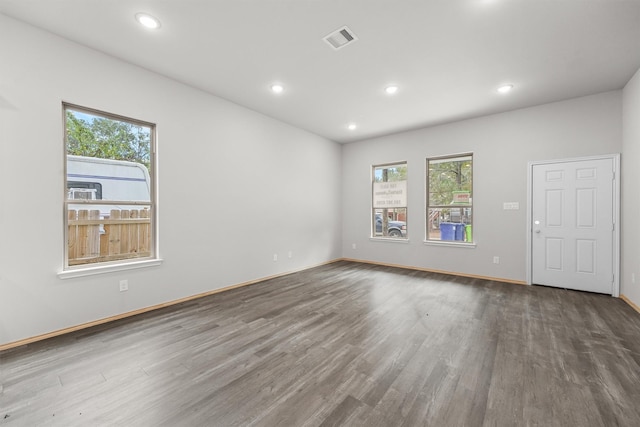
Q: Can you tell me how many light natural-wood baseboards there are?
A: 3